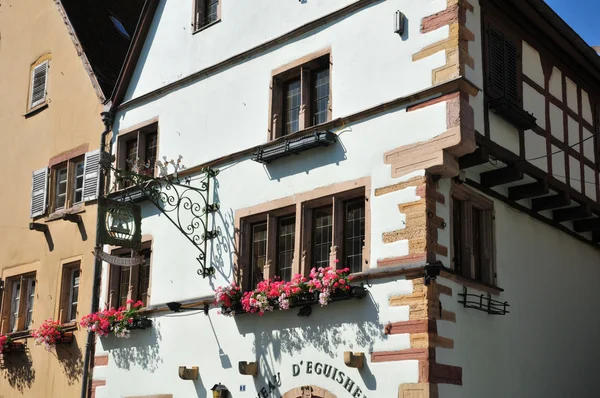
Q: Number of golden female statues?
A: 0